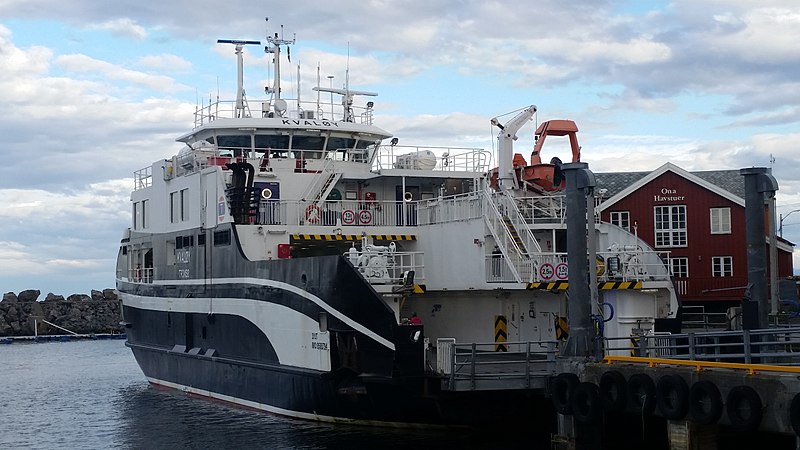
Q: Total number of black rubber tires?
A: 8